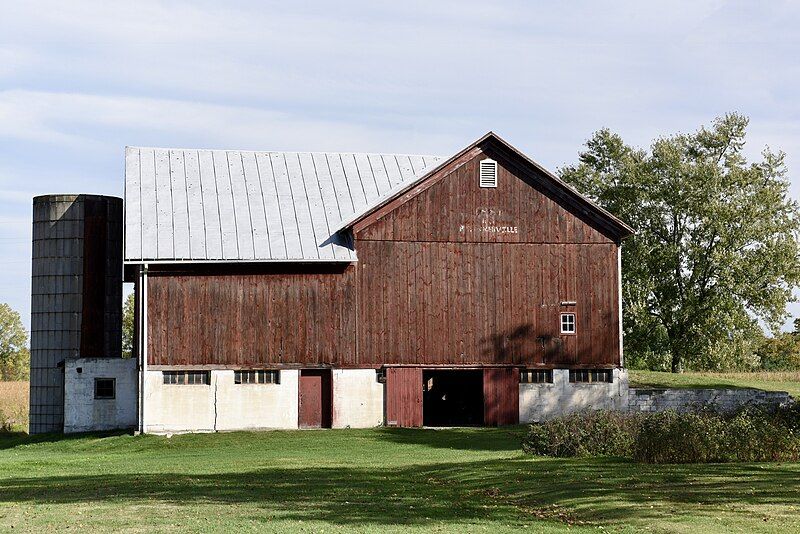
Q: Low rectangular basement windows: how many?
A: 4